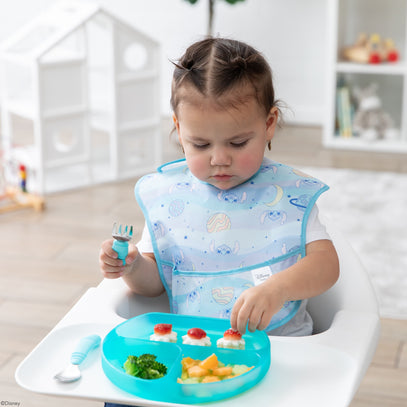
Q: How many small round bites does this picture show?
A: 3